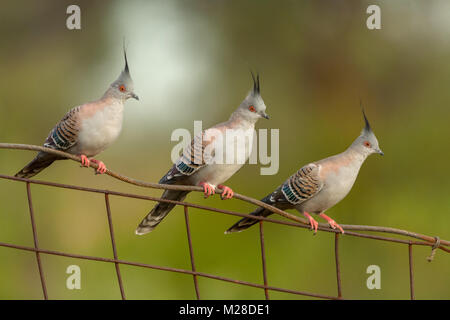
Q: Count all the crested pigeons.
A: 3